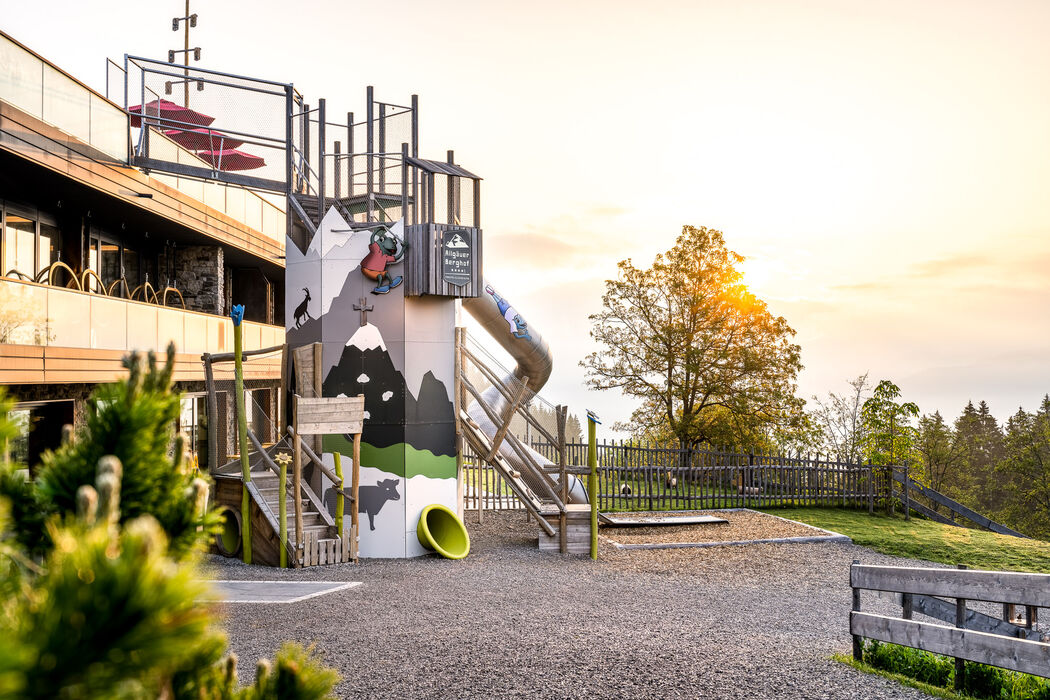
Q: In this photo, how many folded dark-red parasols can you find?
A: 0